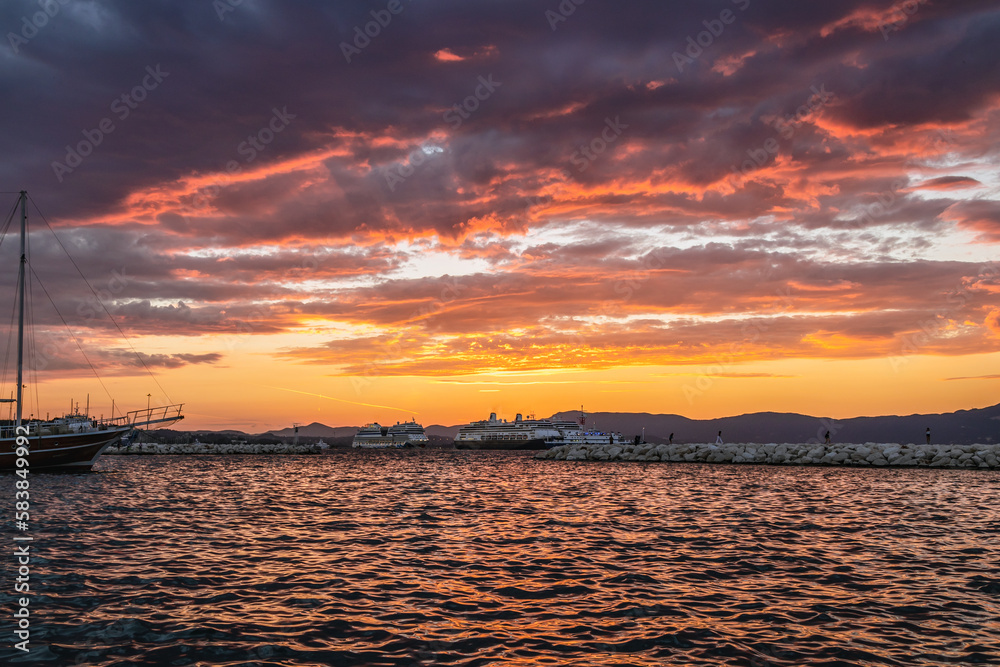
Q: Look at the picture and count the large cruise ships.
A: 2